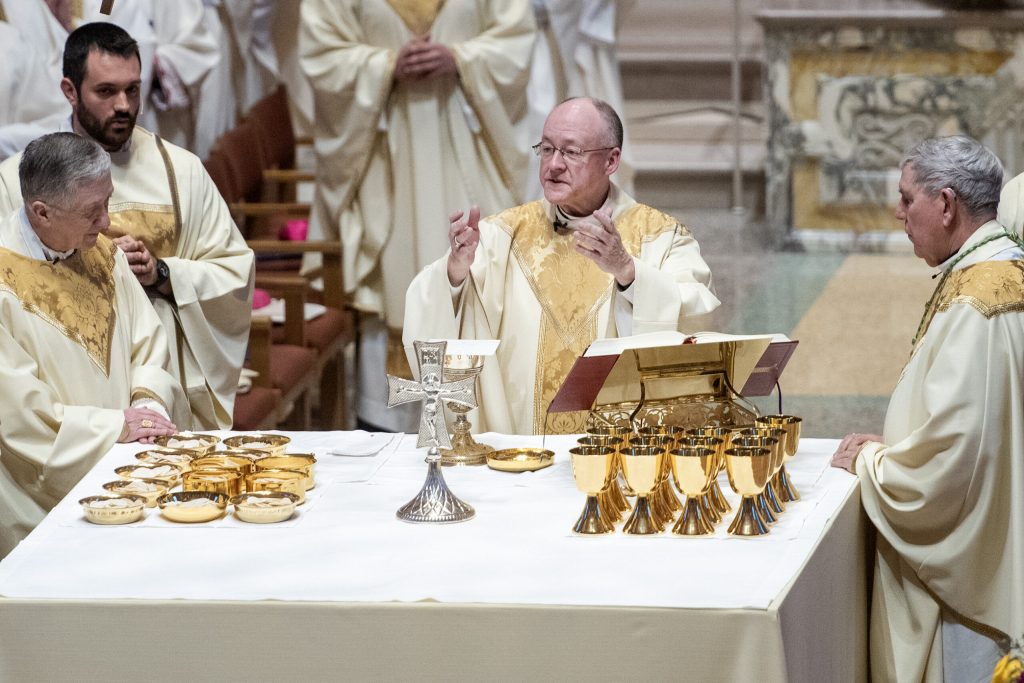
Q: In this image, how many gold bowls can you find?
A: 14